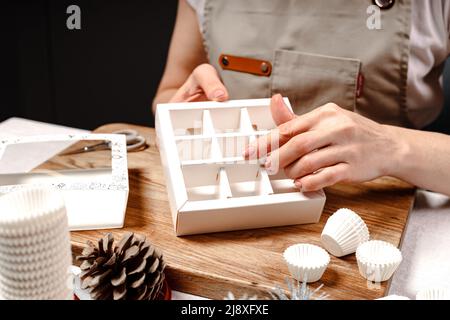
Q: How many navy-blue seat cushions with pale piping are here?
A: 0